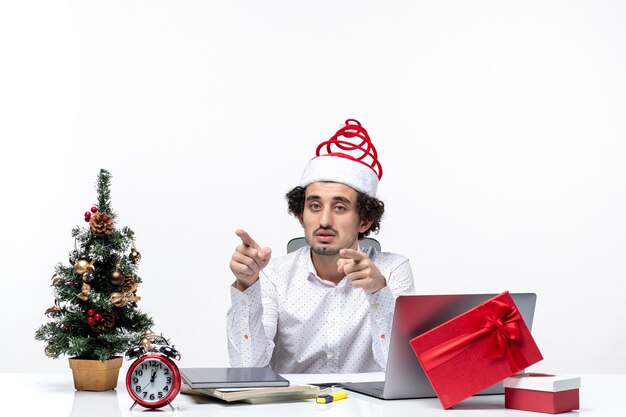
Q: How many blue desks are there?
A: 0